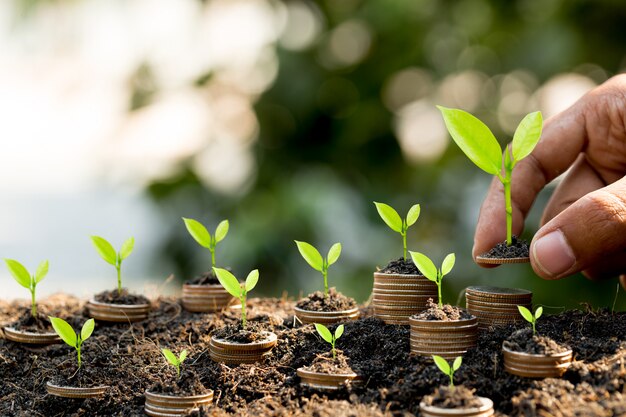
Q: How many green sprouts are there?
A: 13